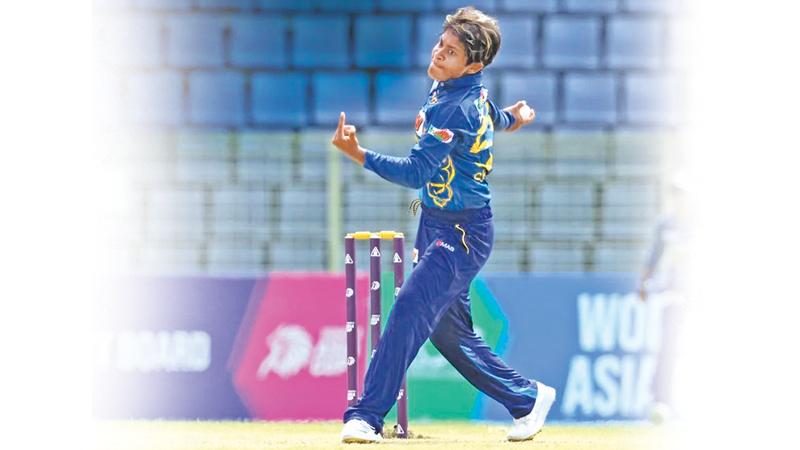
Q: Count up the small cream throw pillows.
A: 0